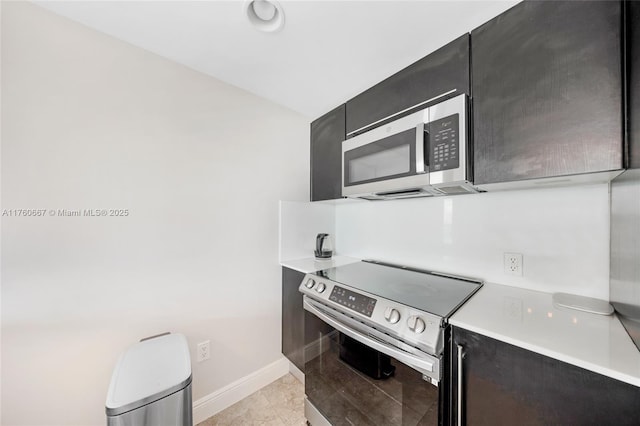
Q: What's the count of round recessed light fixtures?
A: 1